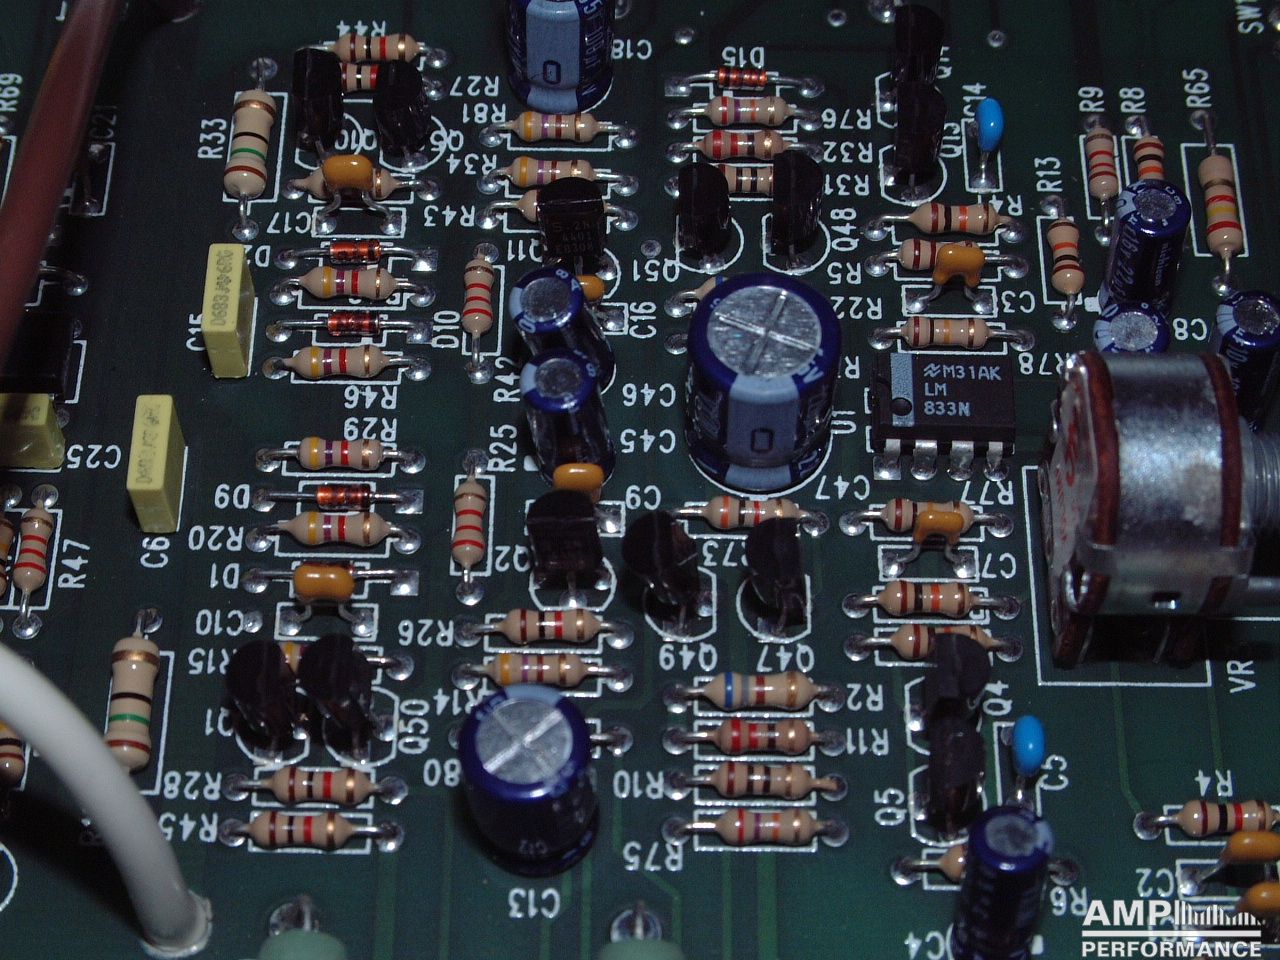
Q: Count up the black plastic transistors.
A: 14